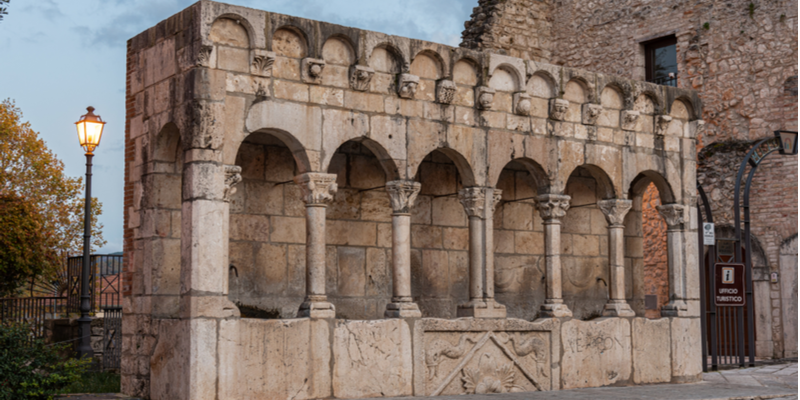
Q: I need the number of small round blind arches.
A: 12